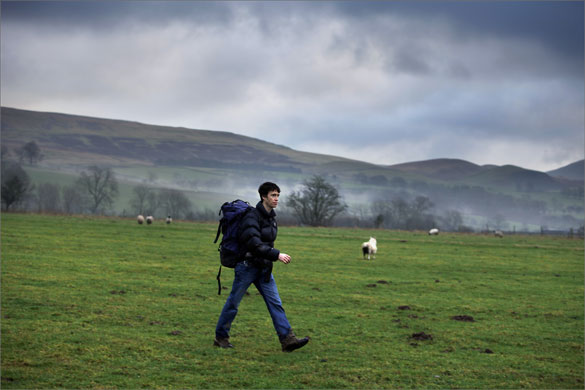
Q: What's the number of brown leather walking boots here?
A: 2